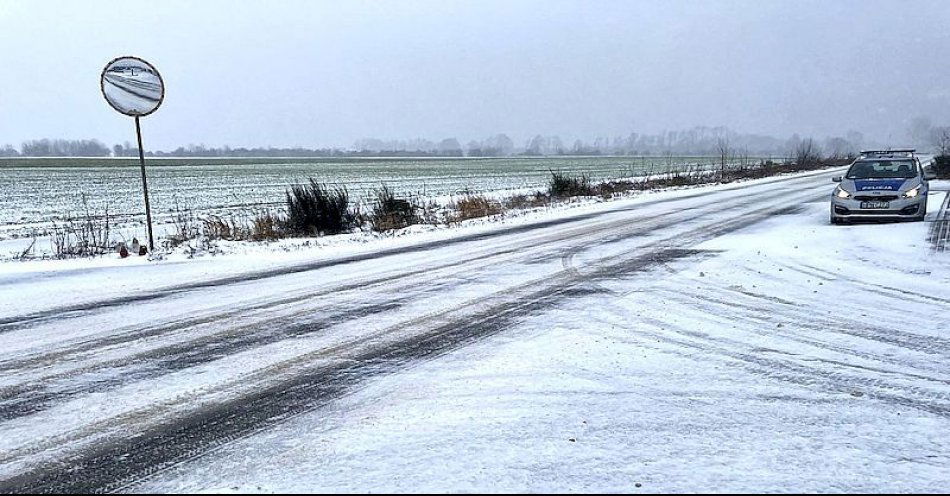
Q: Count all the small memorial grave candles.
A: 3